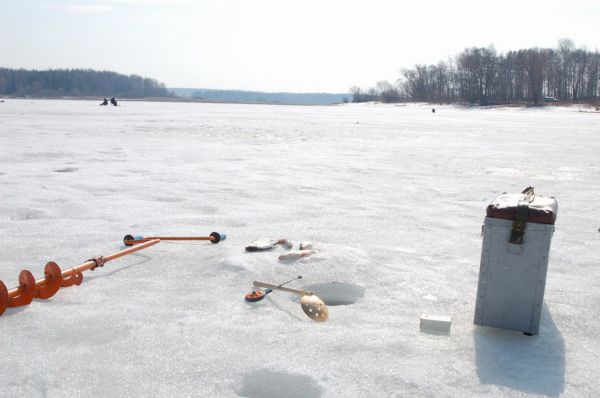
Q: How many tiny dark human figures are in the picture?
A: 2